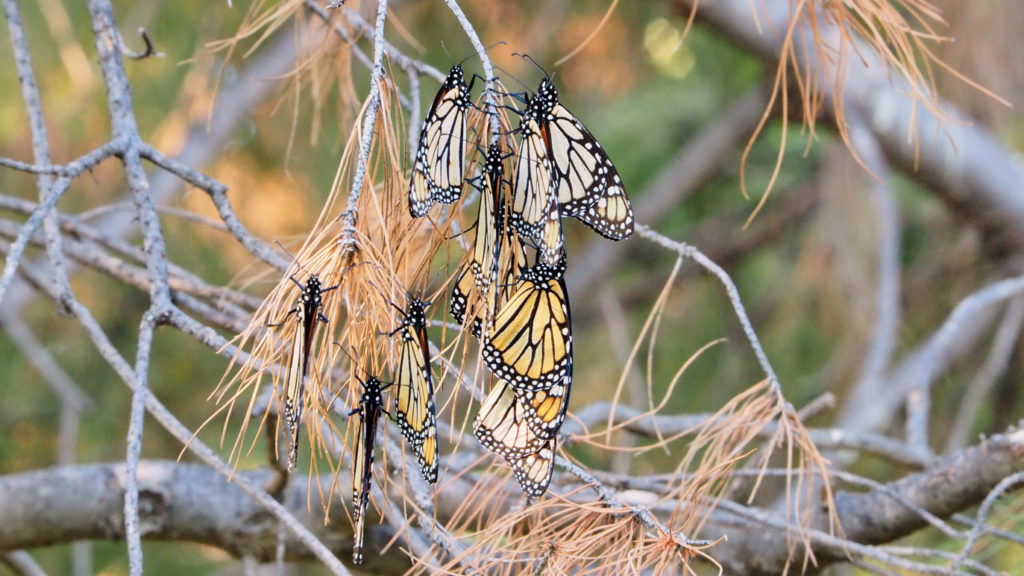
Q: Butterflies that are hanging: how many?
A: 10